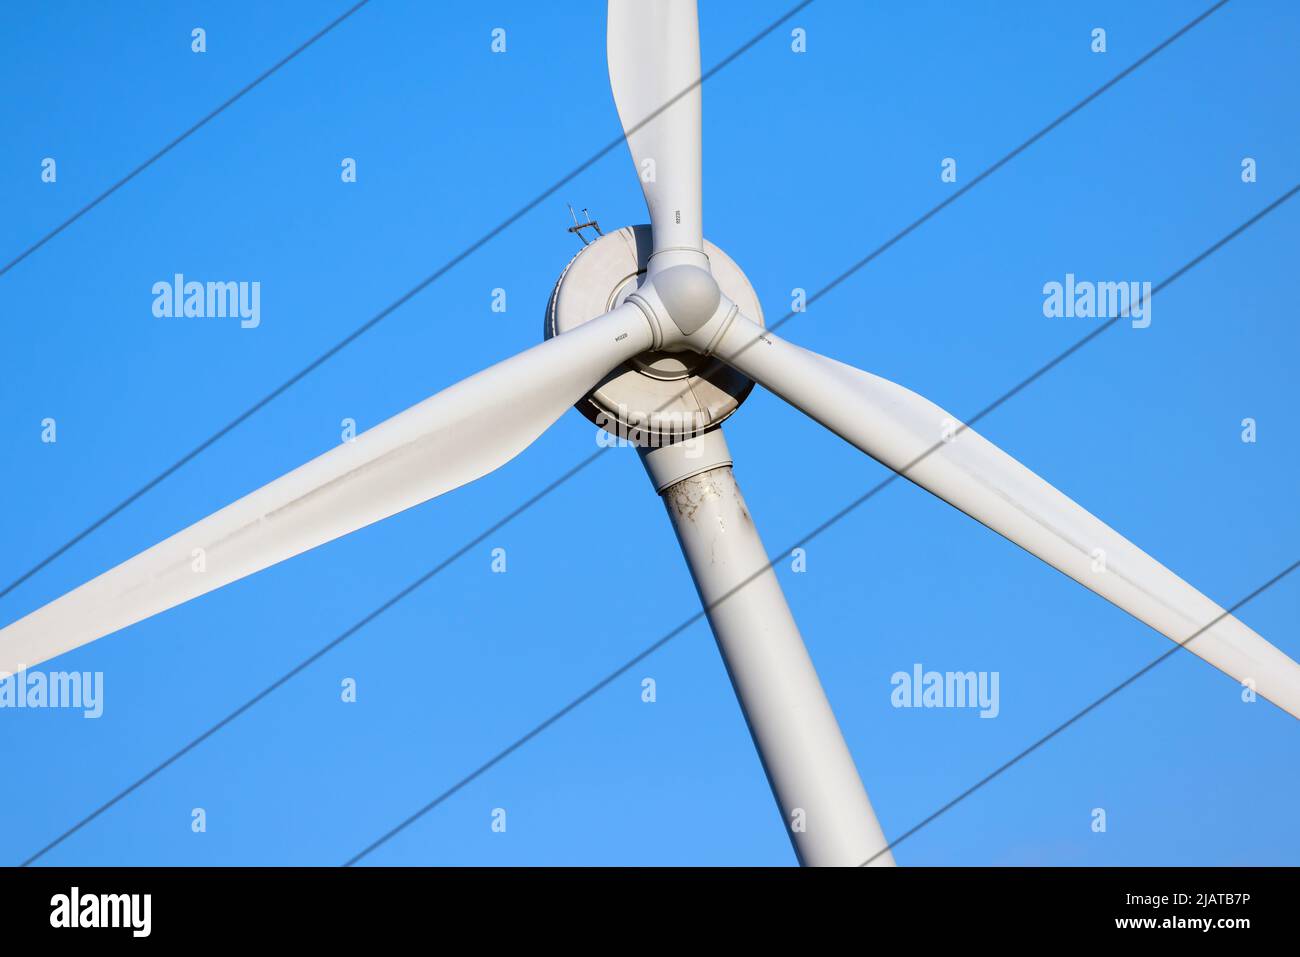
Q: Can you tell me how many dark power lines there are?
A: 5